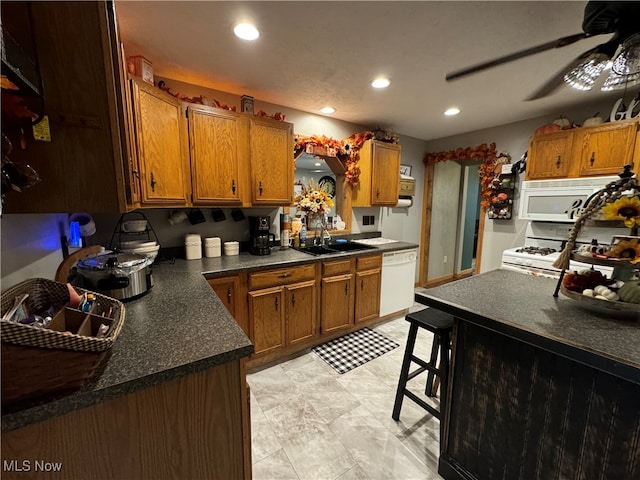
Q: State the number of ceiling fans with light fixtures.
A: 1